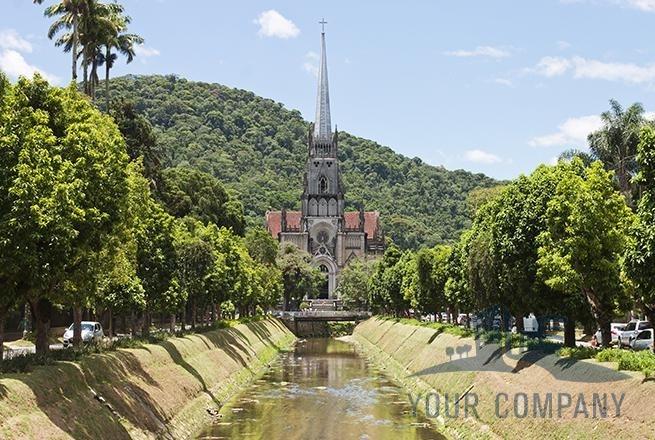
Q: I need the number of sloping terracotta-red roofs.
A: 2